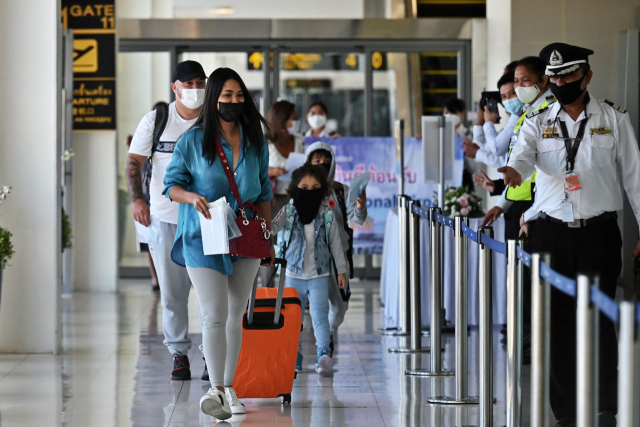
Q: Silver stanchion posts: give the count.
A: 9